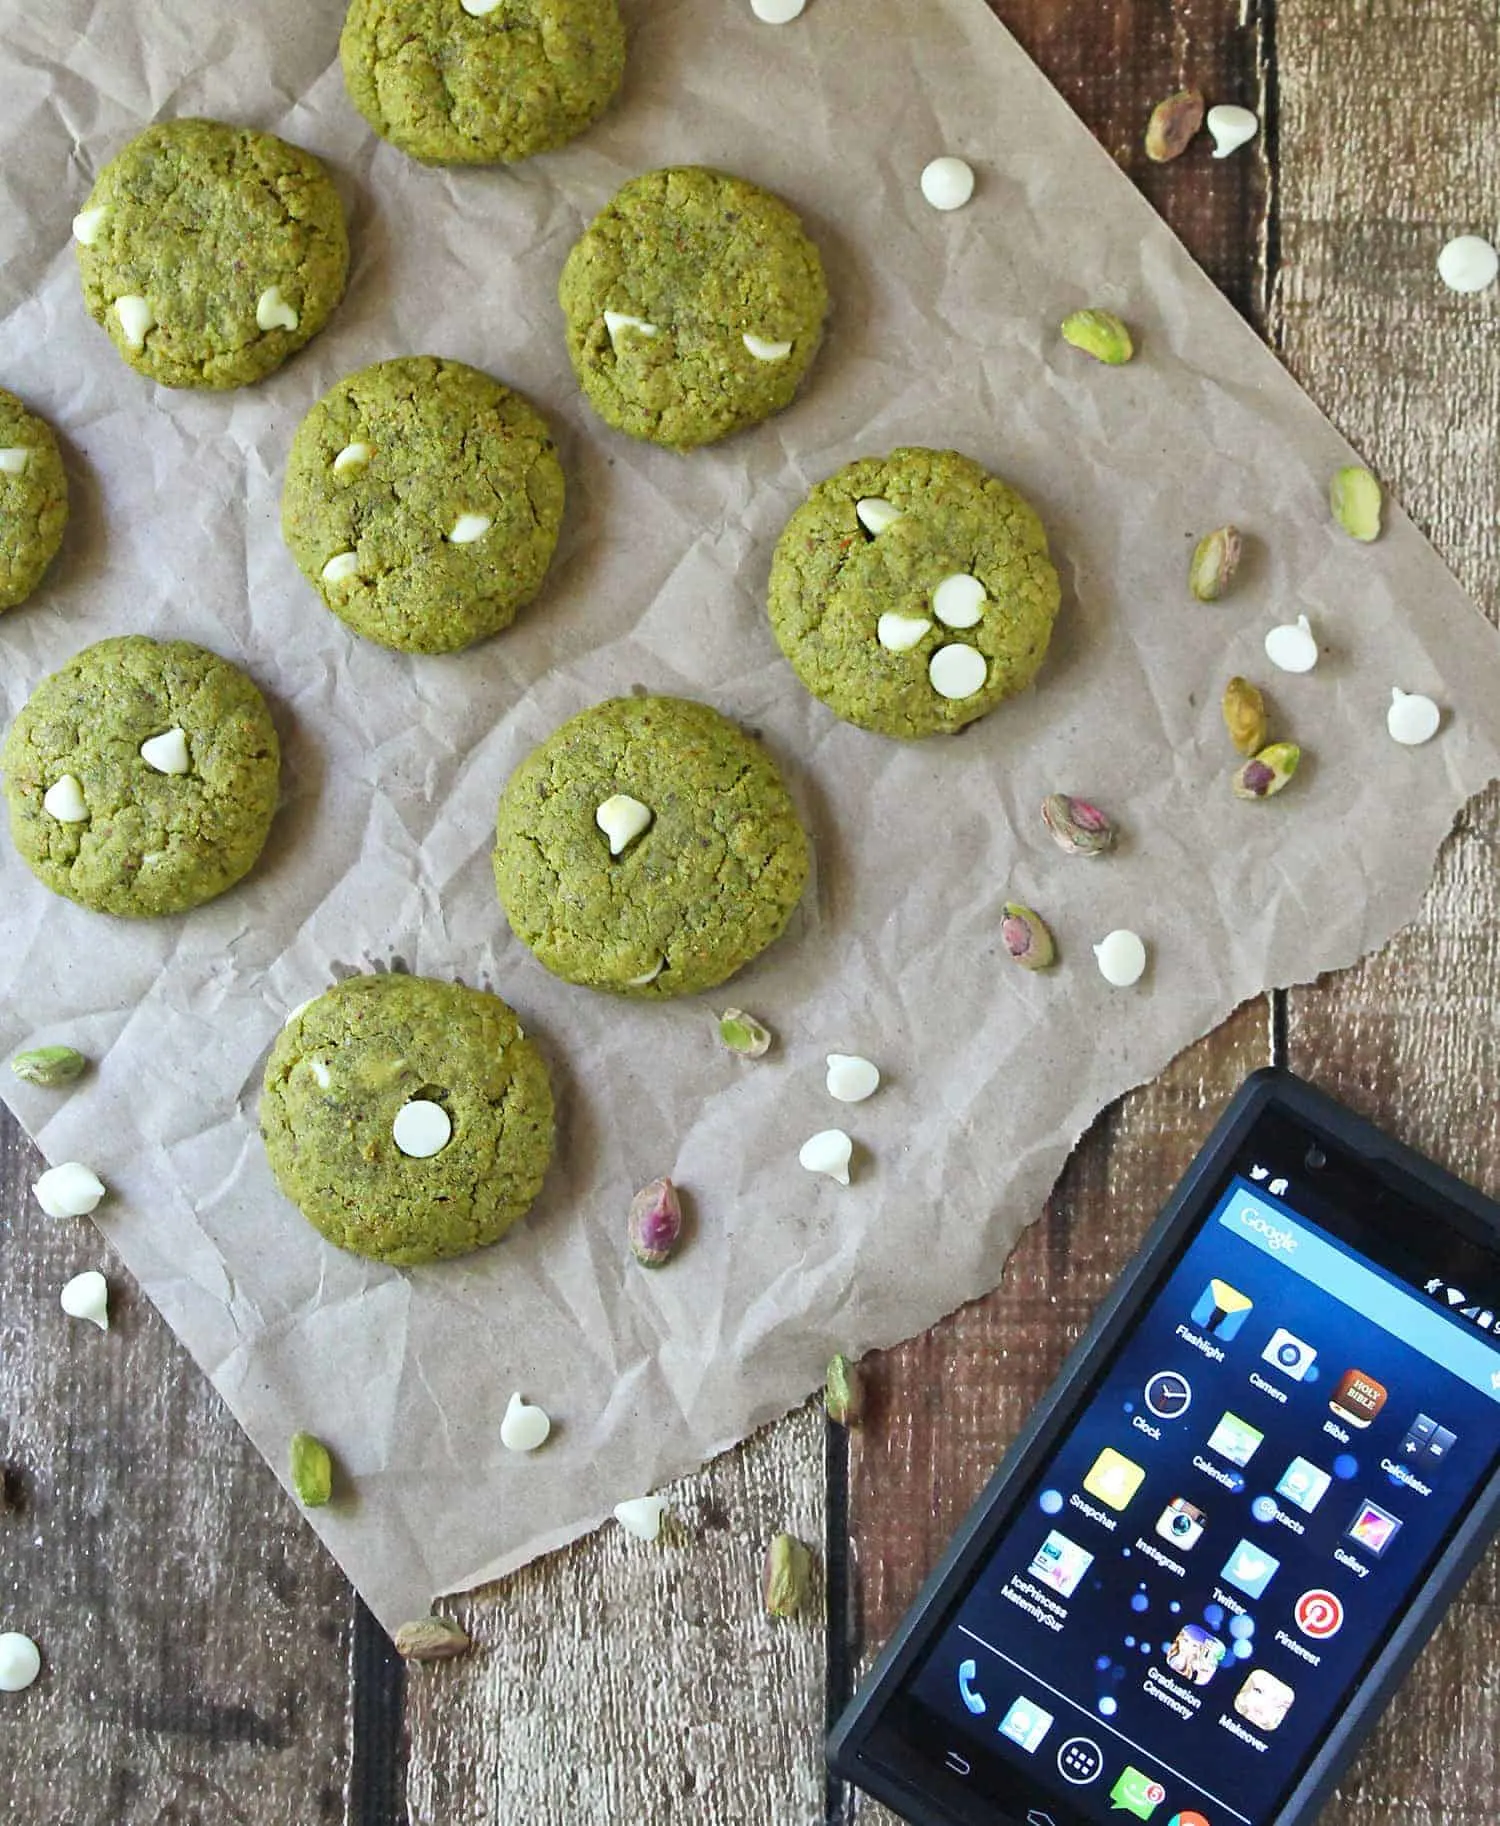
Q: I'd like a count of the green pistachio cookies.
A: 9